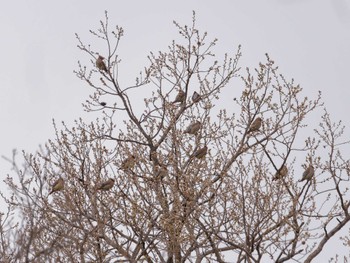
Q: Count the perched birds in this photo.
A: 12